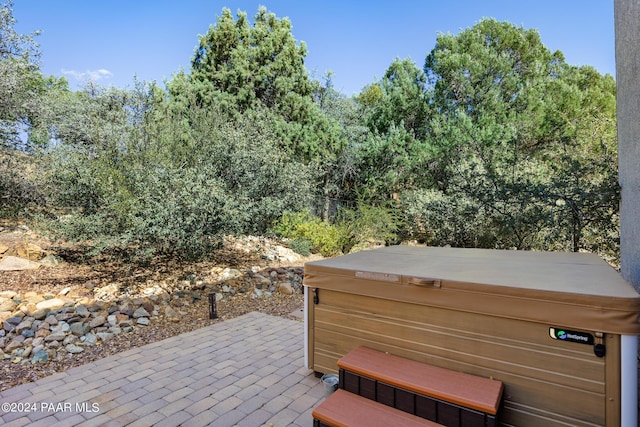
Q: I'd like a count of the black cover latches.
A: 2